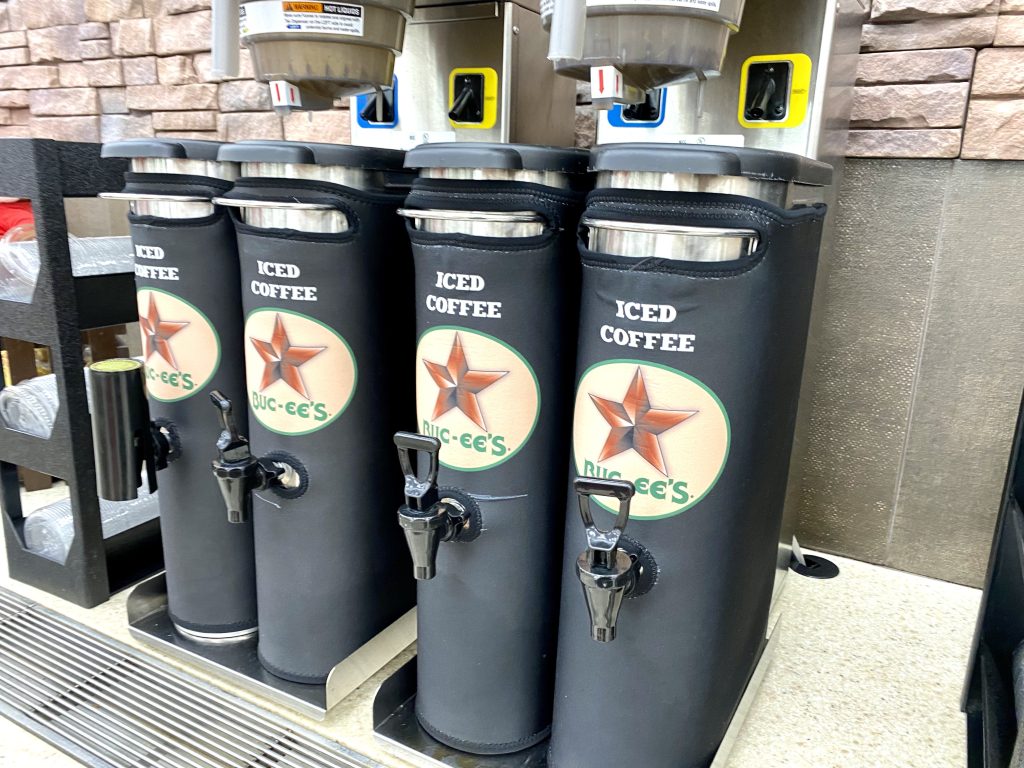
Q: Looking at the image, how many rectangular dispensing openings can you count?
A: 4